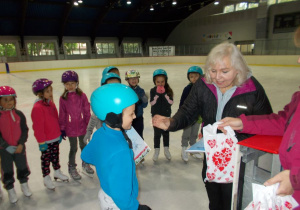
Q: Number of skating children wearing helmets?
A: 9